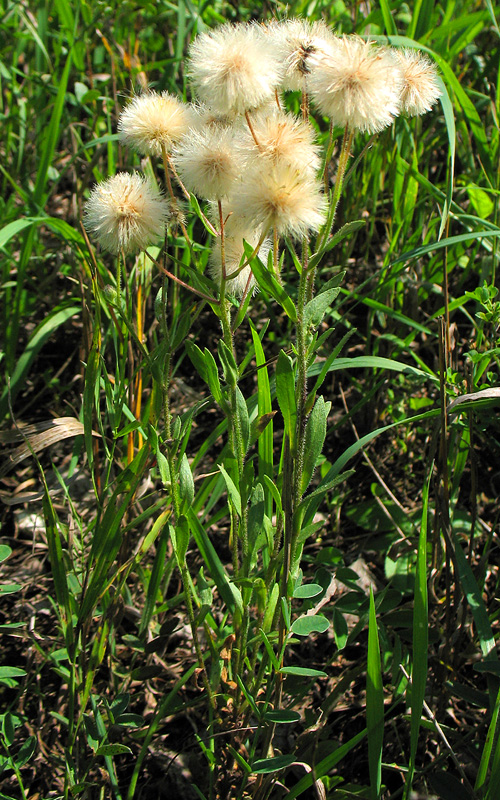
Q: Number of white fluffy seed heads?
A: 11